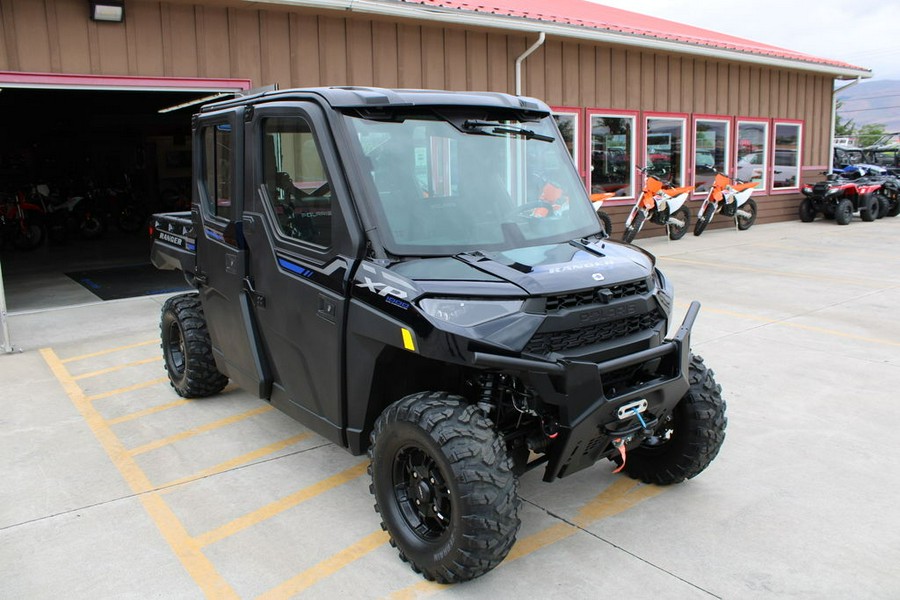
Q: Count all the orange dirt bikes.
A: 3